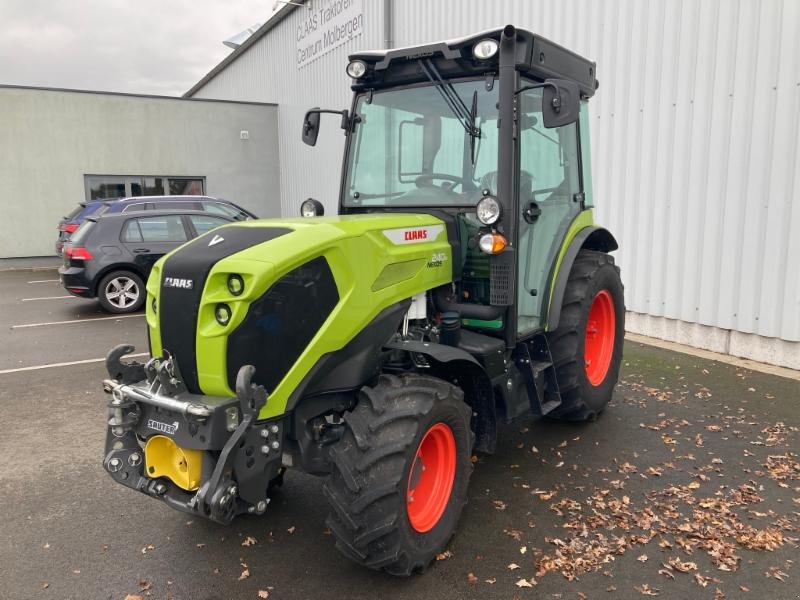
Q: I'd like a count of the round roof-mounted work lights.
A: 2